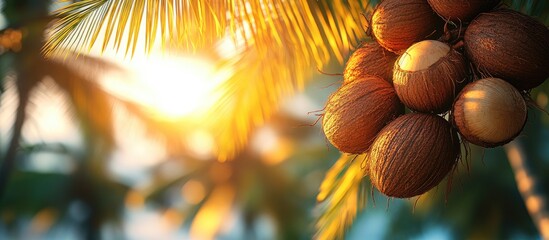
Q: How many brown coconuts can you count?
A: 8